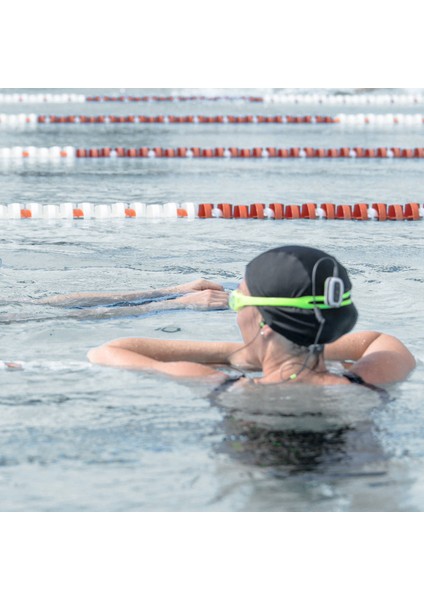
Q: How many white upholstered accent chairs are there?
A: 0